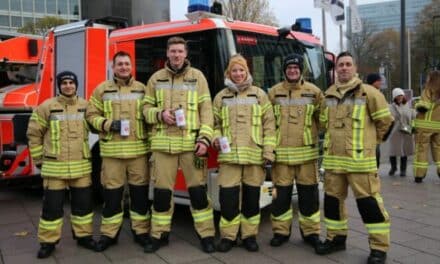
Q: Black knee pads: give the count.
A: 12